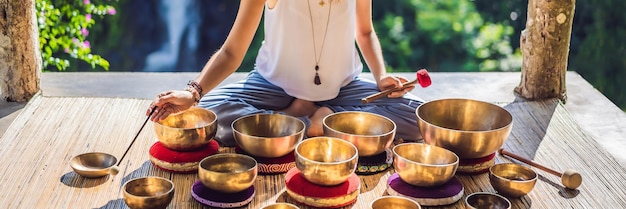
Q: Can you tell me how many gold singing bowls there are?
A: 13